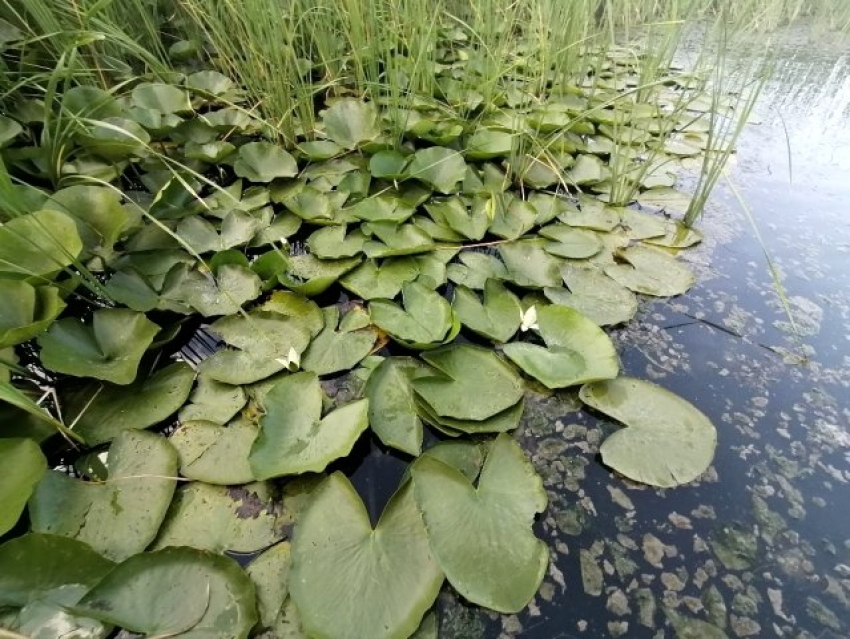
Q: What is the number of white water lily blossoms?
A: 2